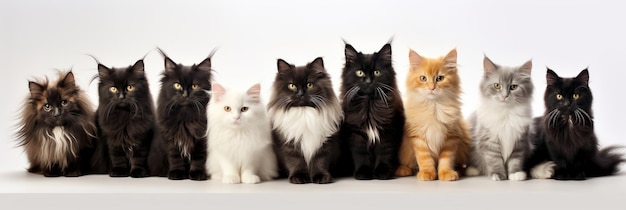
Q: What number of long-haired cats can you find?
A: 9